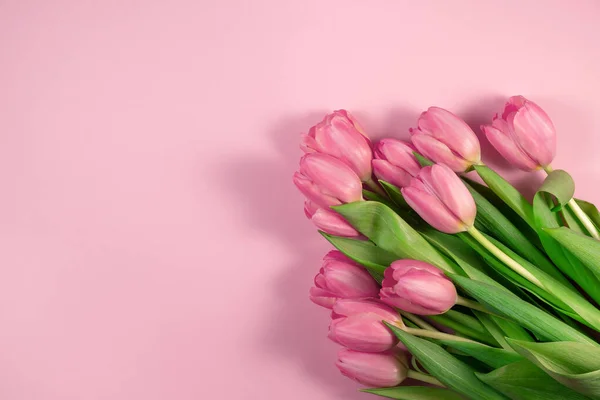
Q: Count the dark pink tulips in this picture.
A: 11